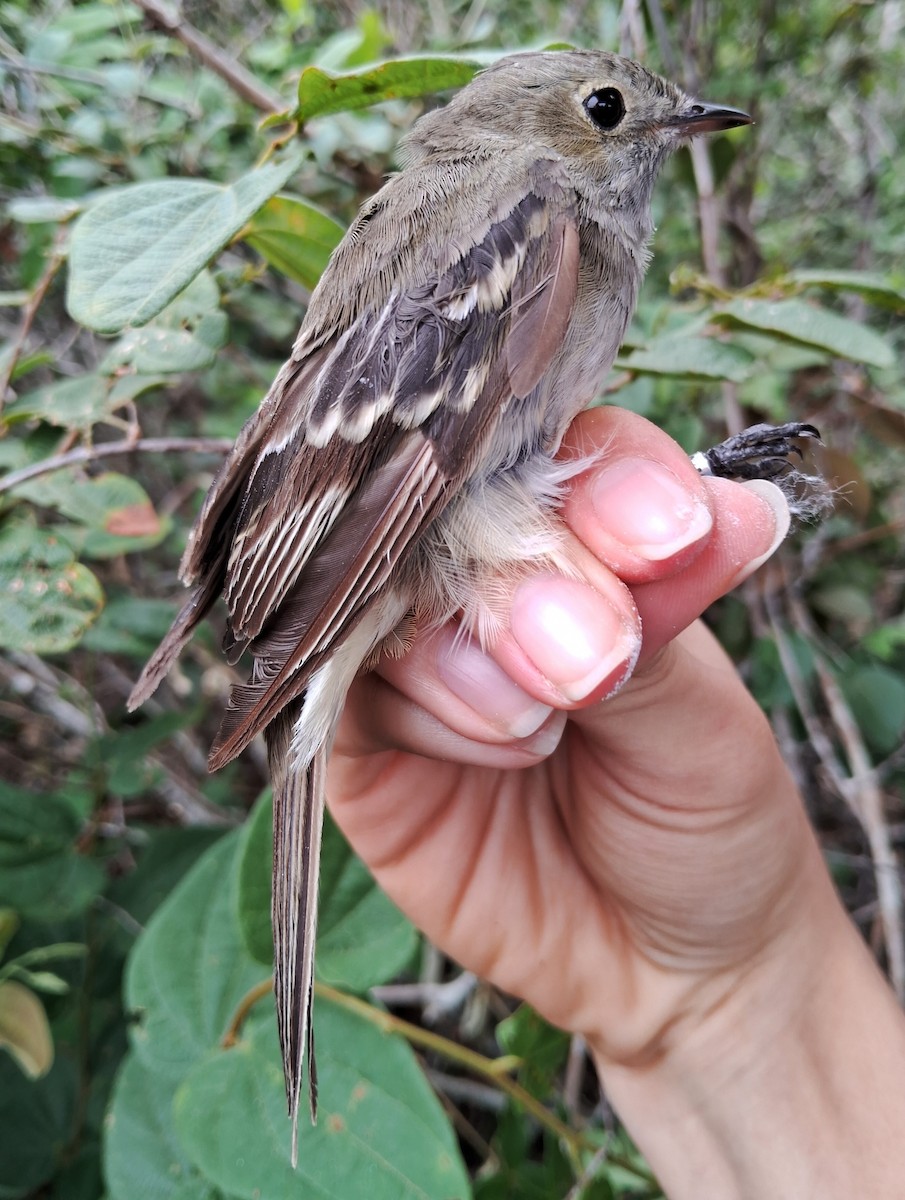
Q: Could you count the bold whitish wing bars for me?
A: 2